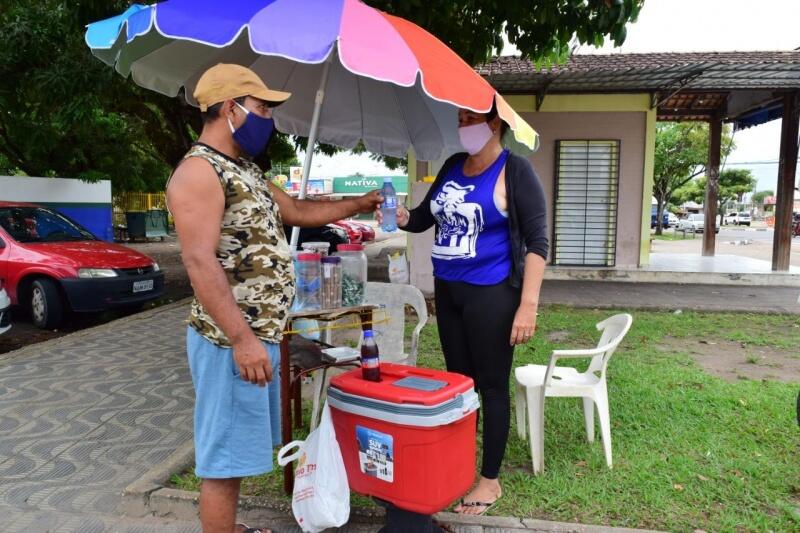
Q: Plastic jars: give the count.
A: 4